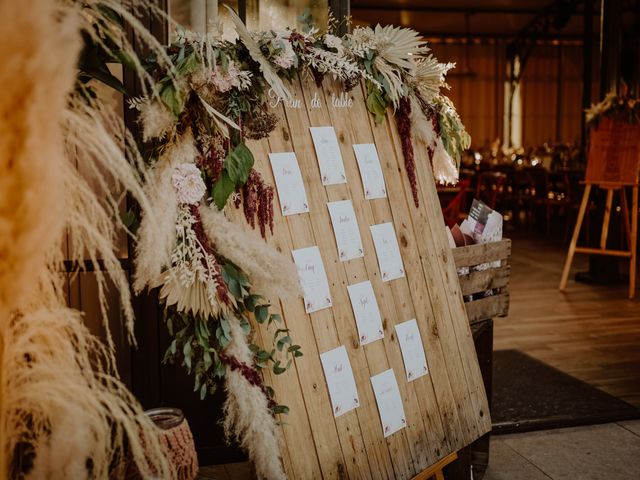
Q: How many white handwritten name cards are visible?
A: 10